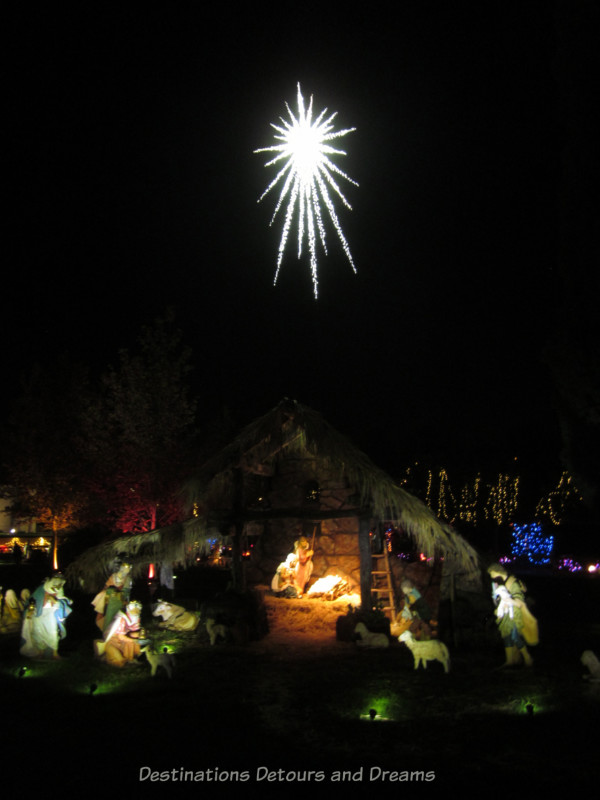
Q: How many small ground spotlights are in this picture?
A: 5